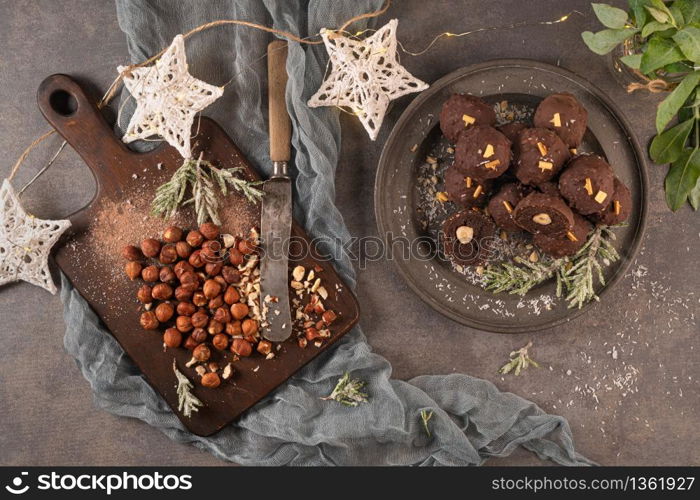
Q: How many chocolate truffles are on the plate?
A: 12